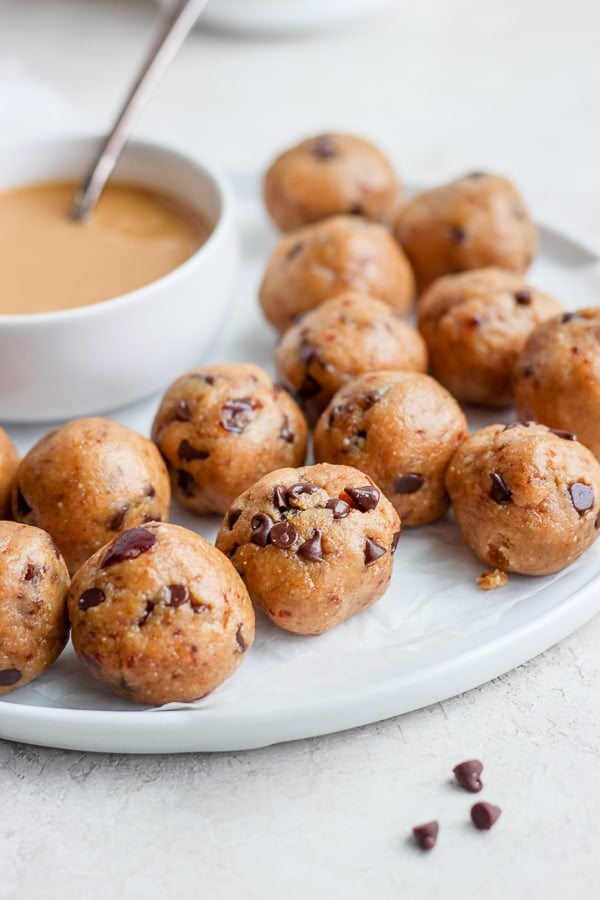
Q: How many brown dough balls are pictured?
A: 14